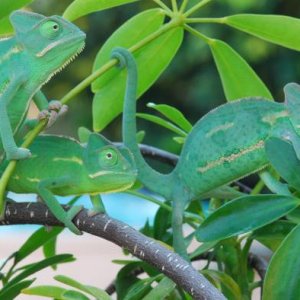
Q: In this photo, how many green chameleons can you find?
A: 3